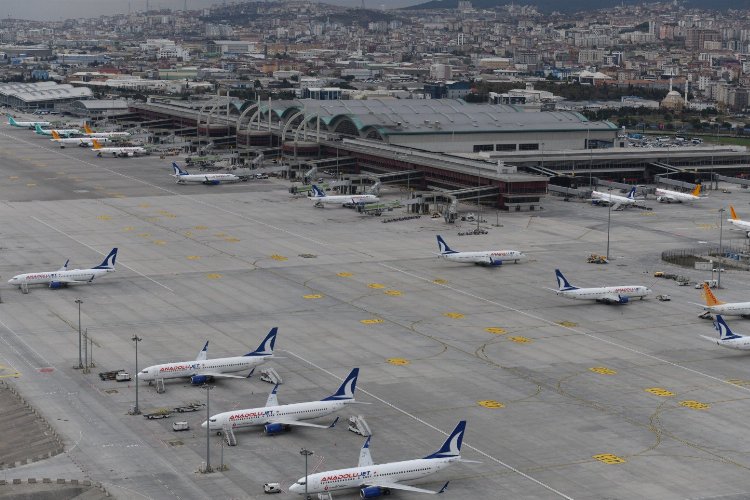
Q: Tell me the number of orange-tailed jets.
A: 6